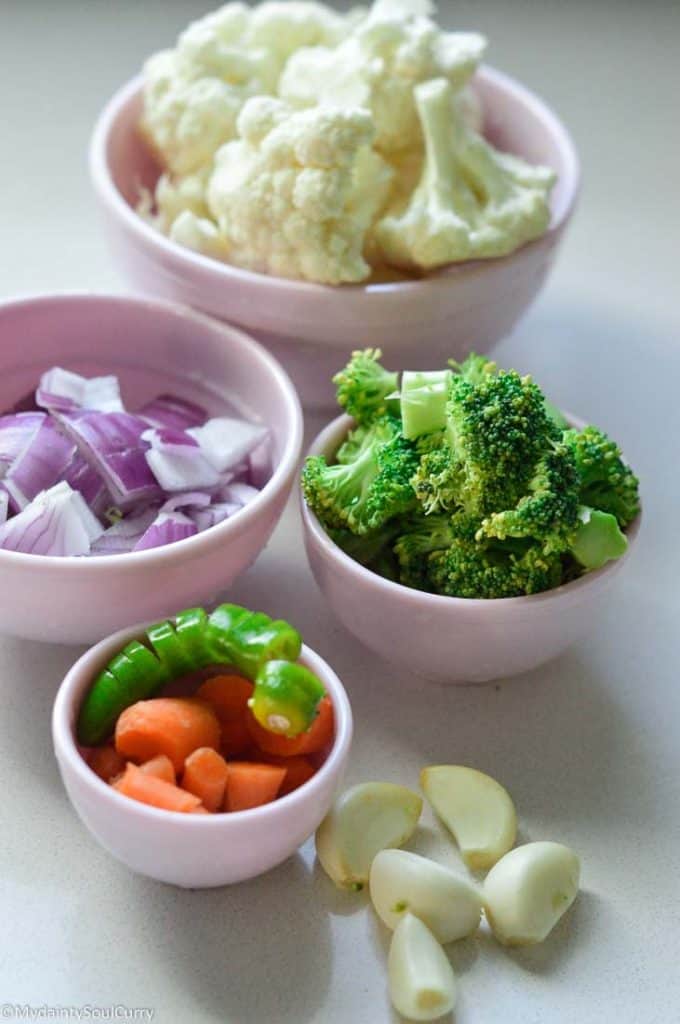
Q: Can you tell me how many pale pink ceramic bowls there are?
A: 4